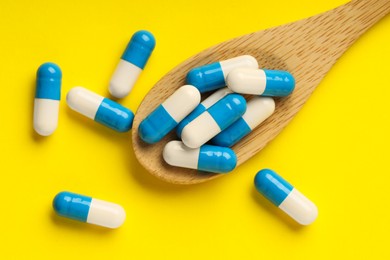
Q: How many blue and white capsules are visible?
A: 12